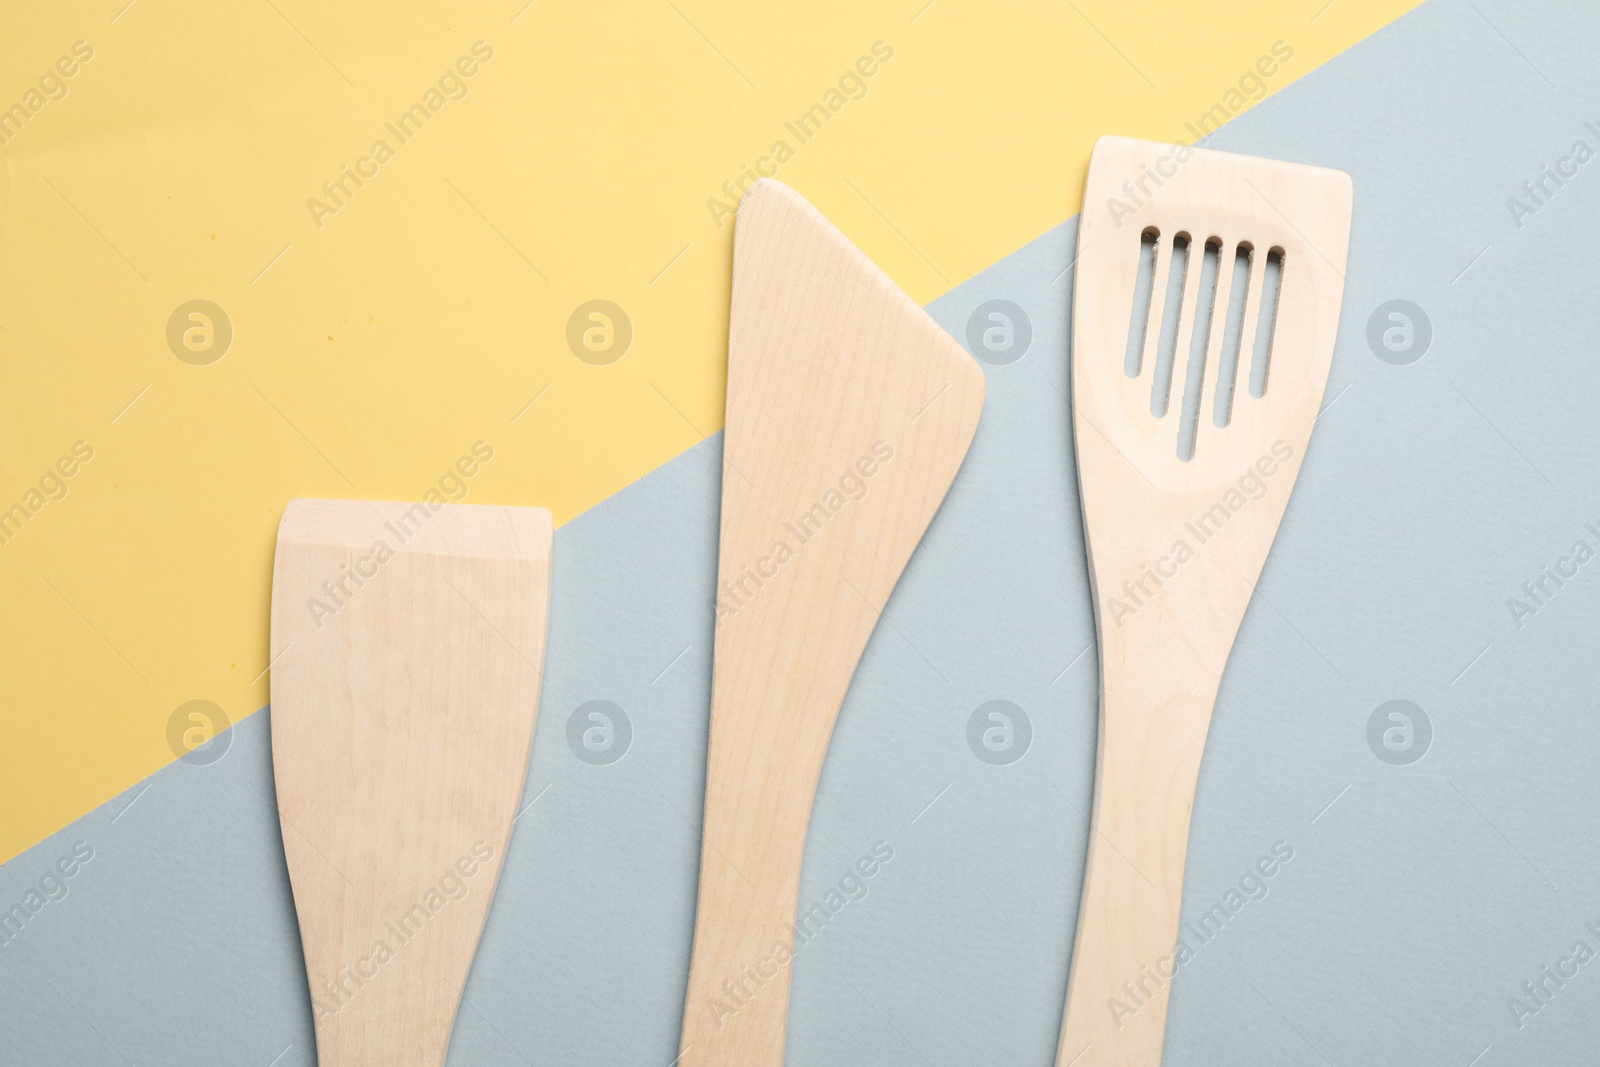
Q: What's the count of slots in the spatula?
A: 5